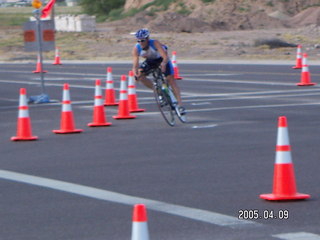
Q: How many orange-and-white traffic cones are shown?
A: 13